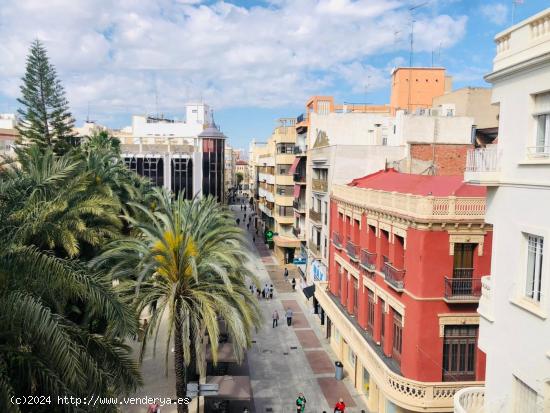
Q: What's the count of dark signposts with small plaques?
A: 1